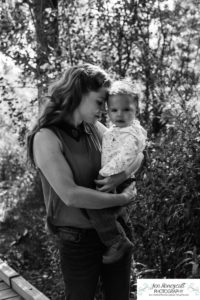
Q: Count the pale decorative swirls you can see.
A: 2